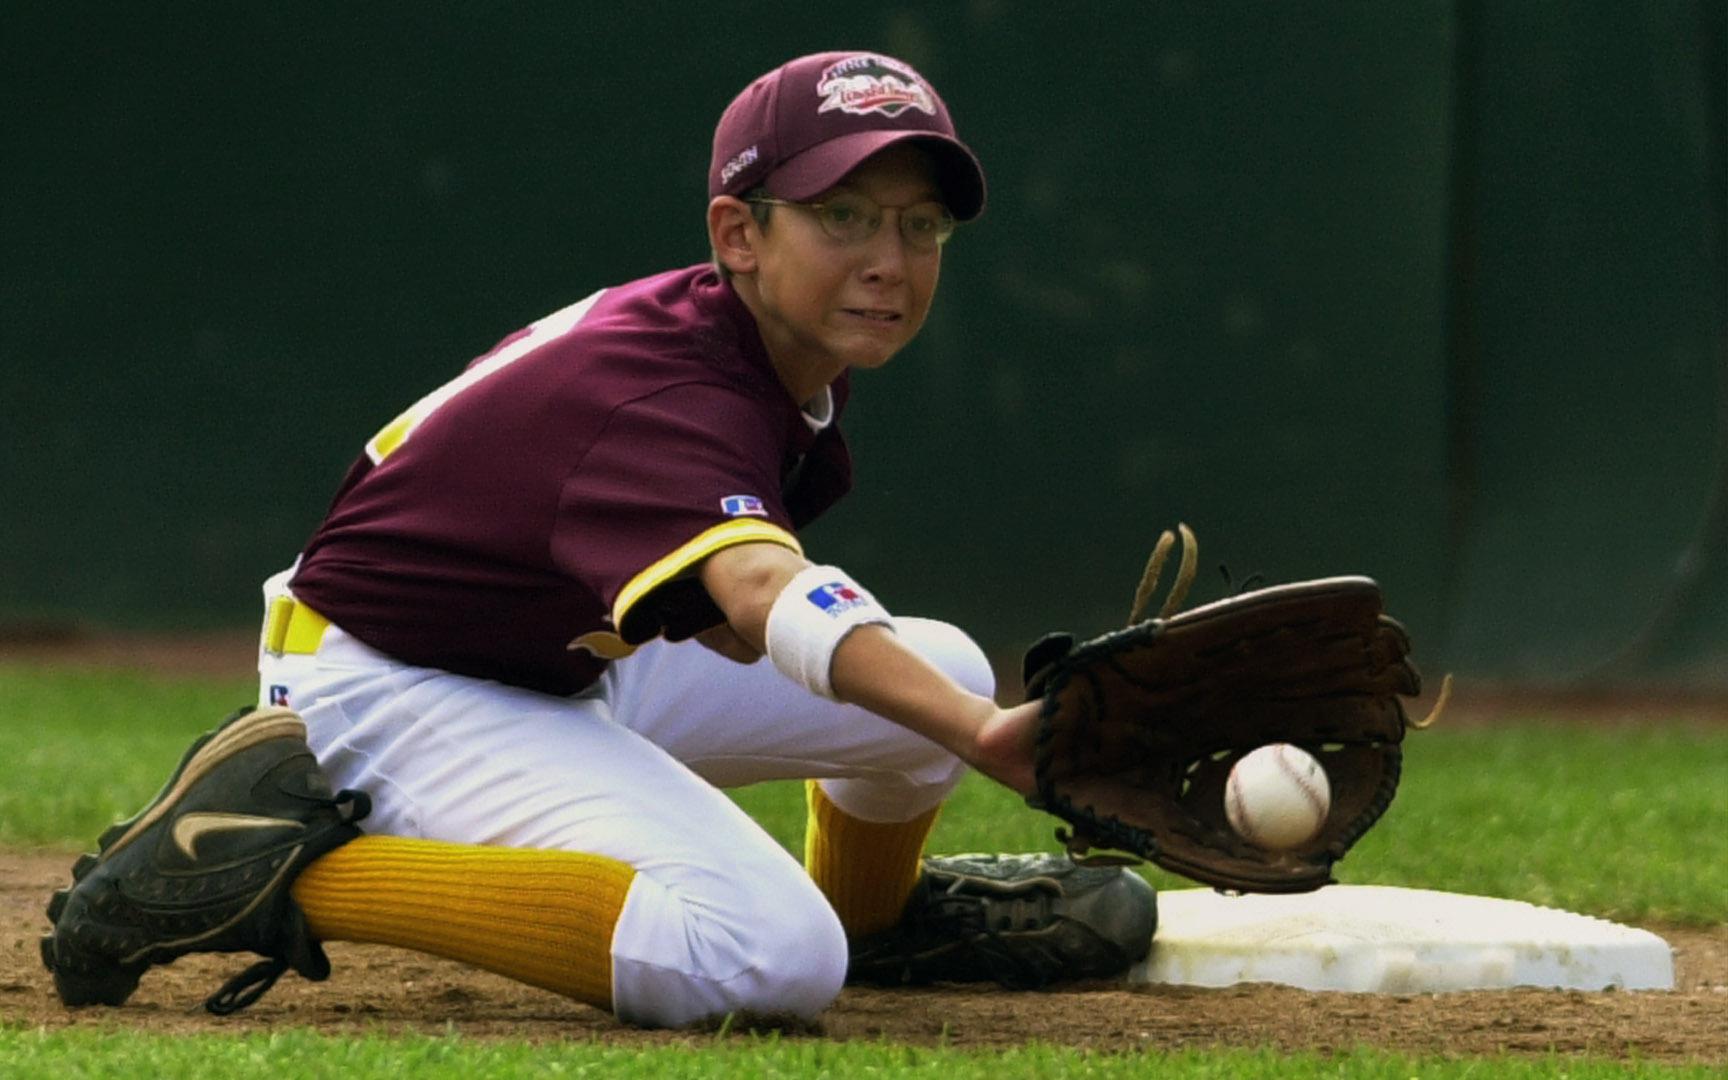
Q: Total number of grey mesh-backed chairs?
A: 0